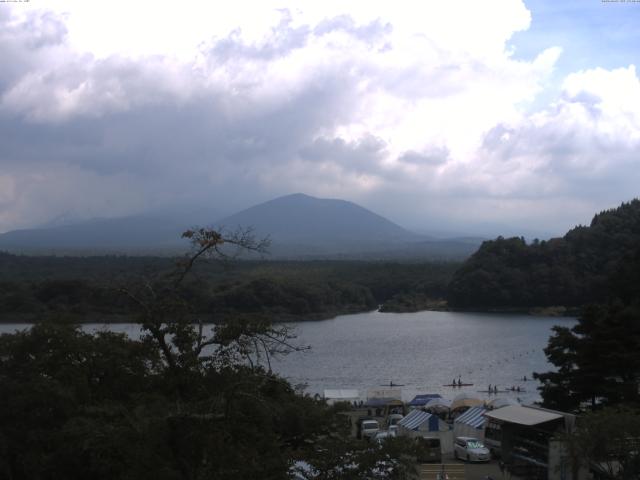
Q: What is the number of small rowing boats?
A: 5